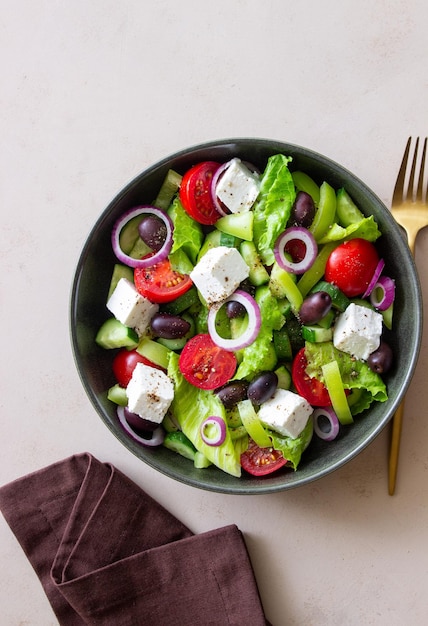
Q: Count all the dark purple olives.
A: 9